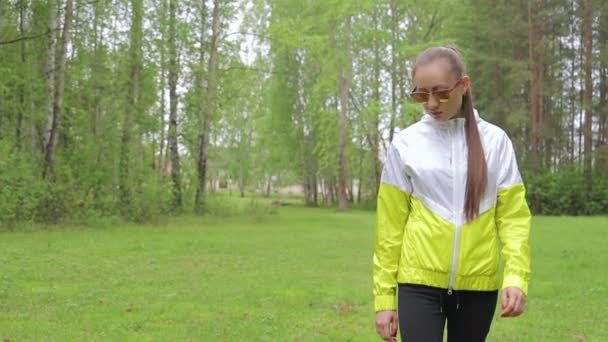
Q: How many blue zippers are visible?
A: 0